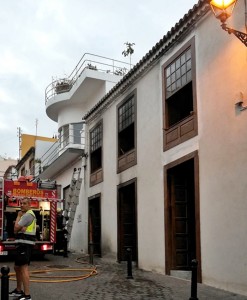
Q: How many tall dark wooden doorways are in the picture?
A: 3